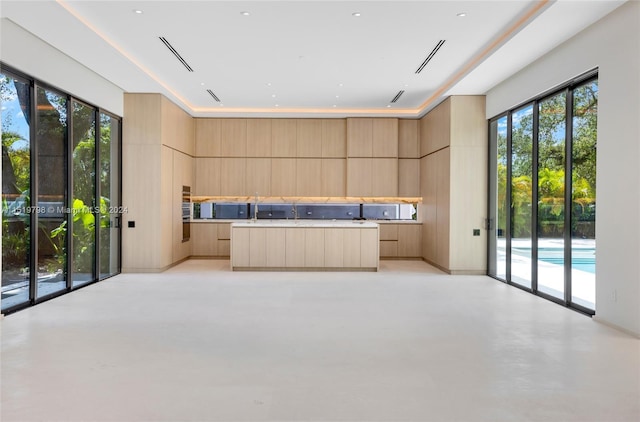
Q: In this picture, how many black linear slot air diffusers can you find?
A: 4